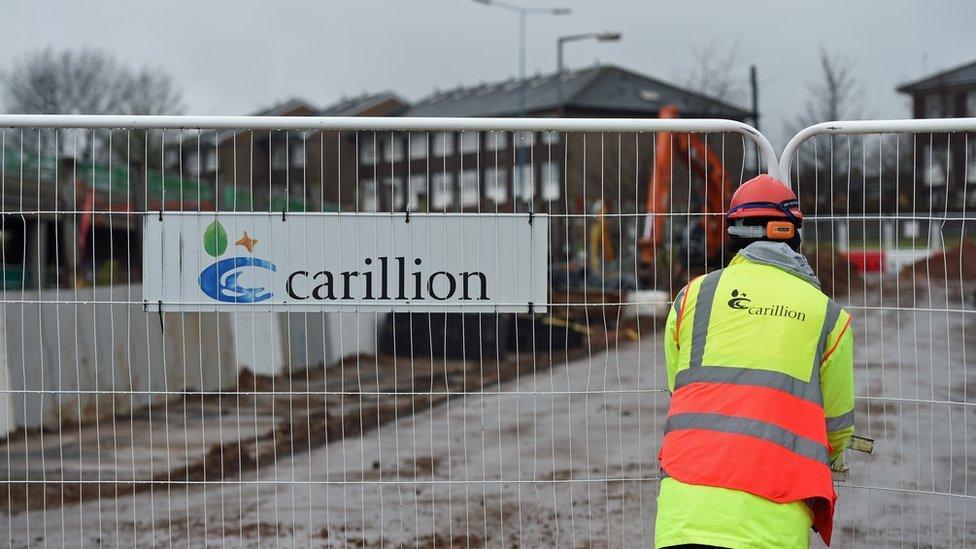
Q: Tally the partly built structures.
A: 1